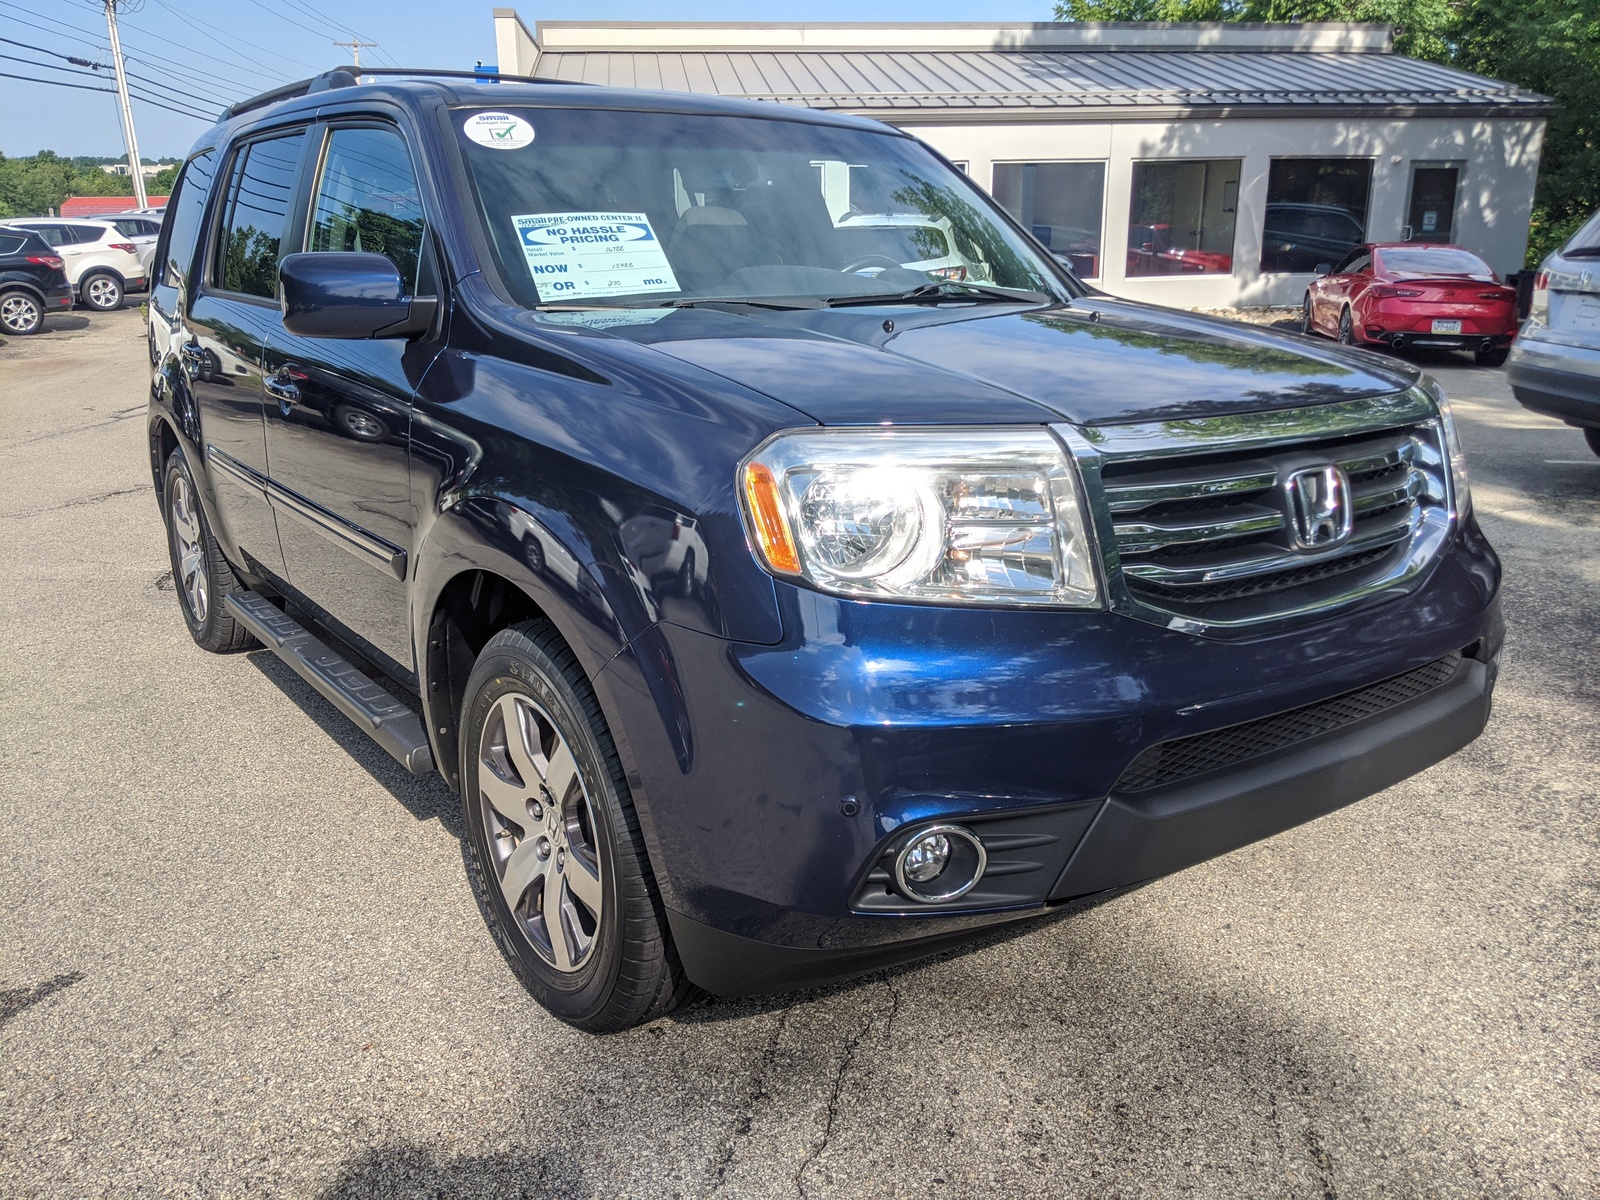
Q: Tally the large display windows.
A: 3